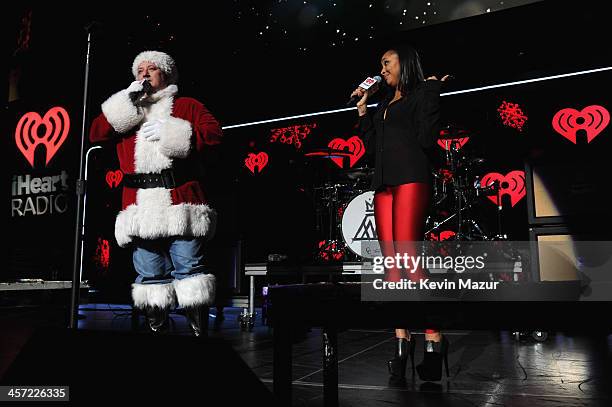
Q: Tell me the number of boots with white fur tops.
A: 2